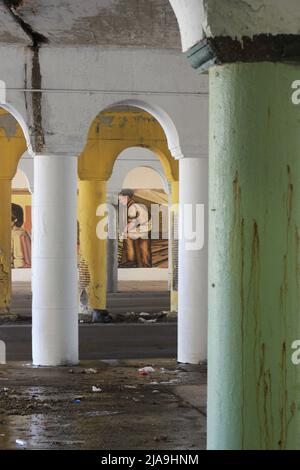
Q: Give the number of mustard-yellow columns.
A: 3